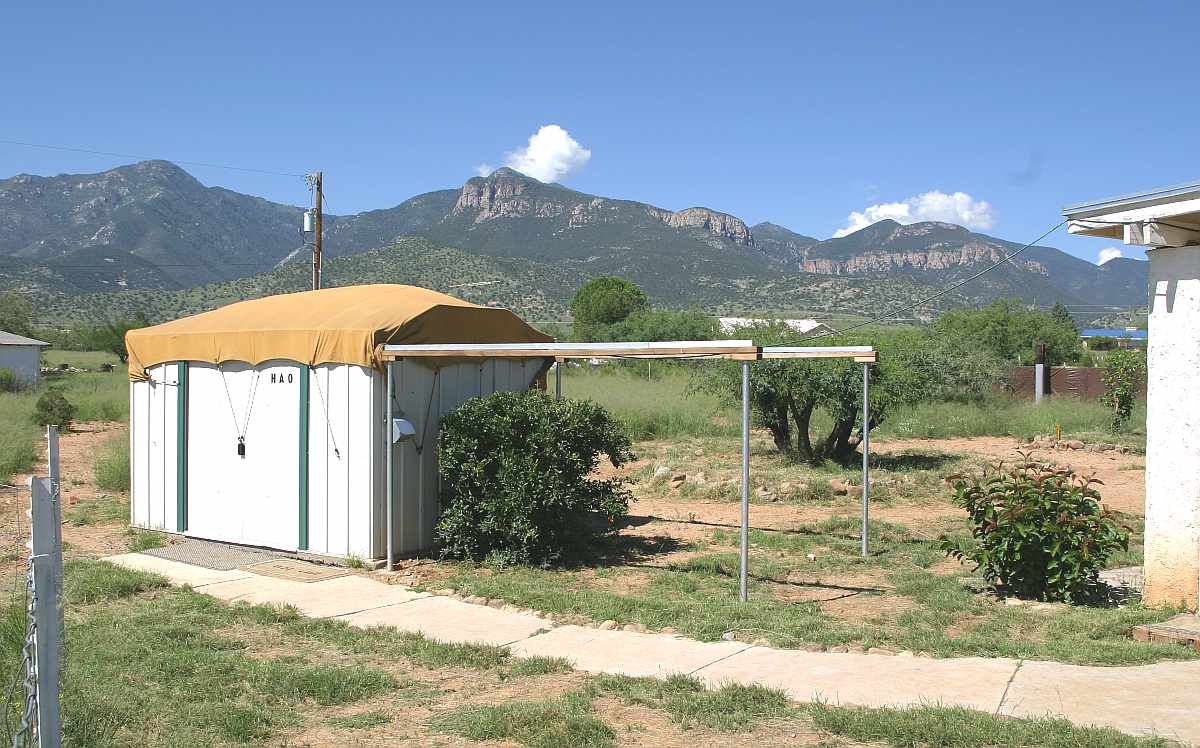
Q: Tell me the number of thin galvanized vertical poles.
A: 4